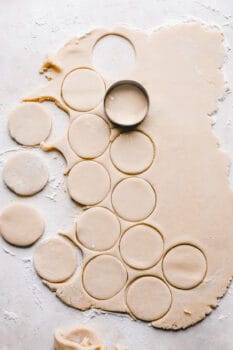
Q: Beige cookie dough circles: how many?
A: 15